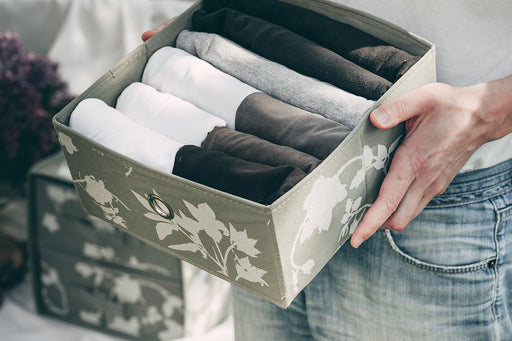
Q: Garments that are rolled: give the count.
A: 9